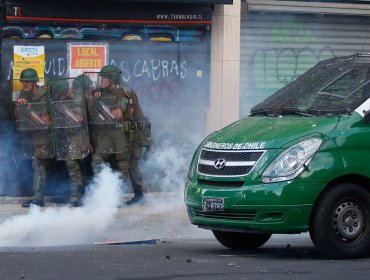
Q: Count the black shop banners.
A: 1